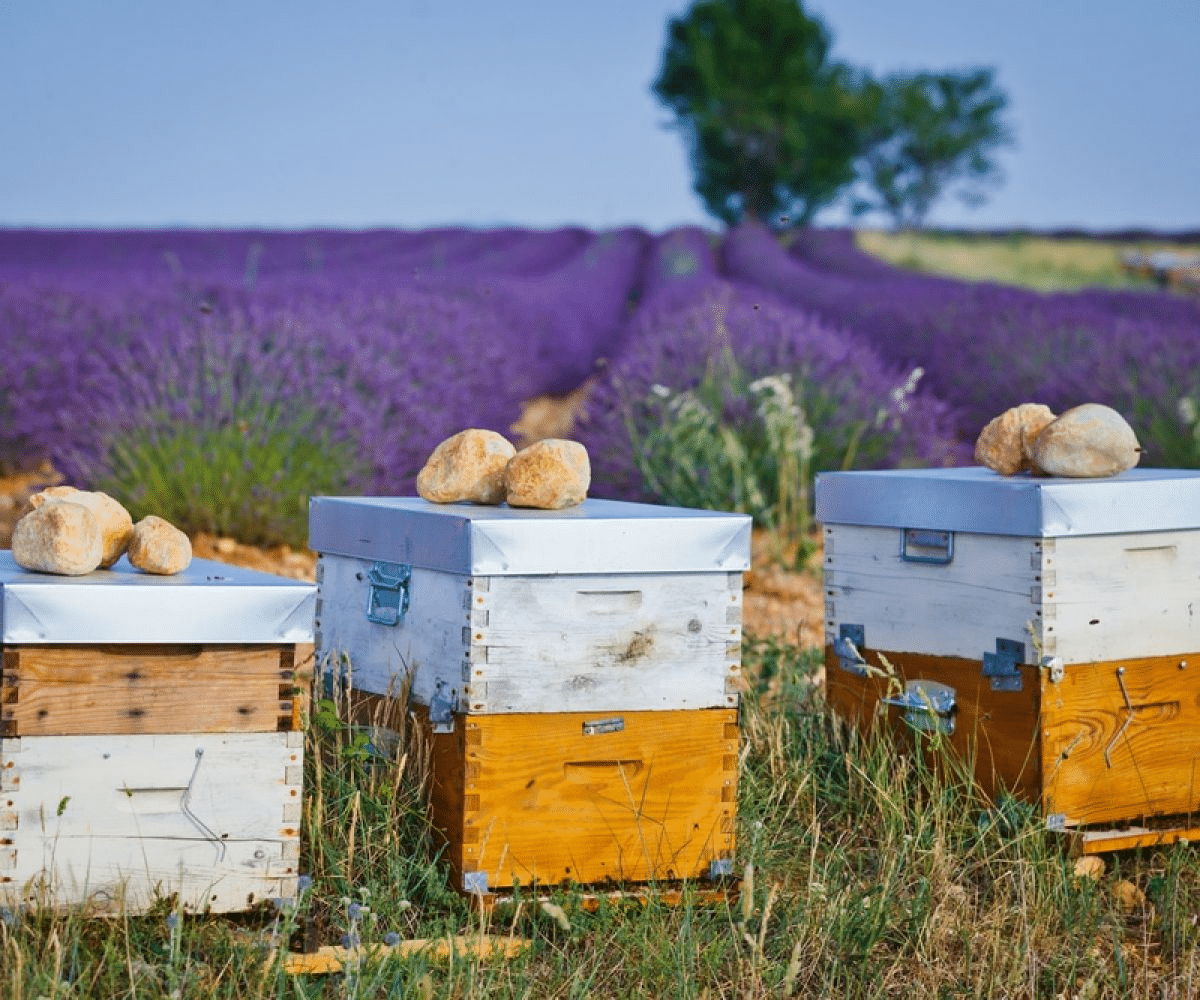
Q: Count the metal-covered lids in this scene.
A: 3